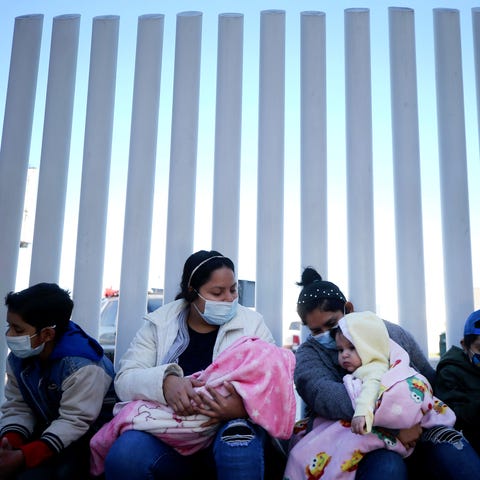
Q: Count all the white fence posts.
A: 12